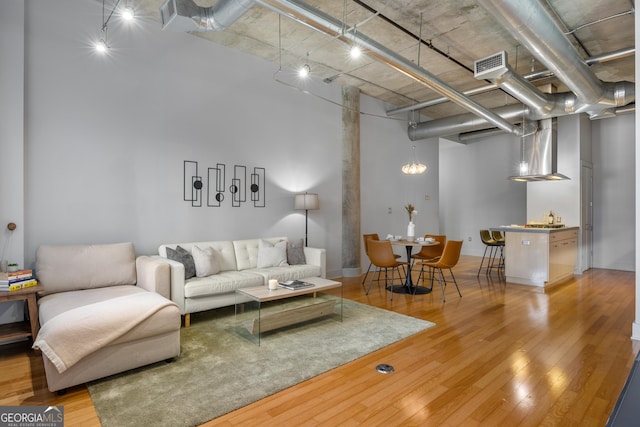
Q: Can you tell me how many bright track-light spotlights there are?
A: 4